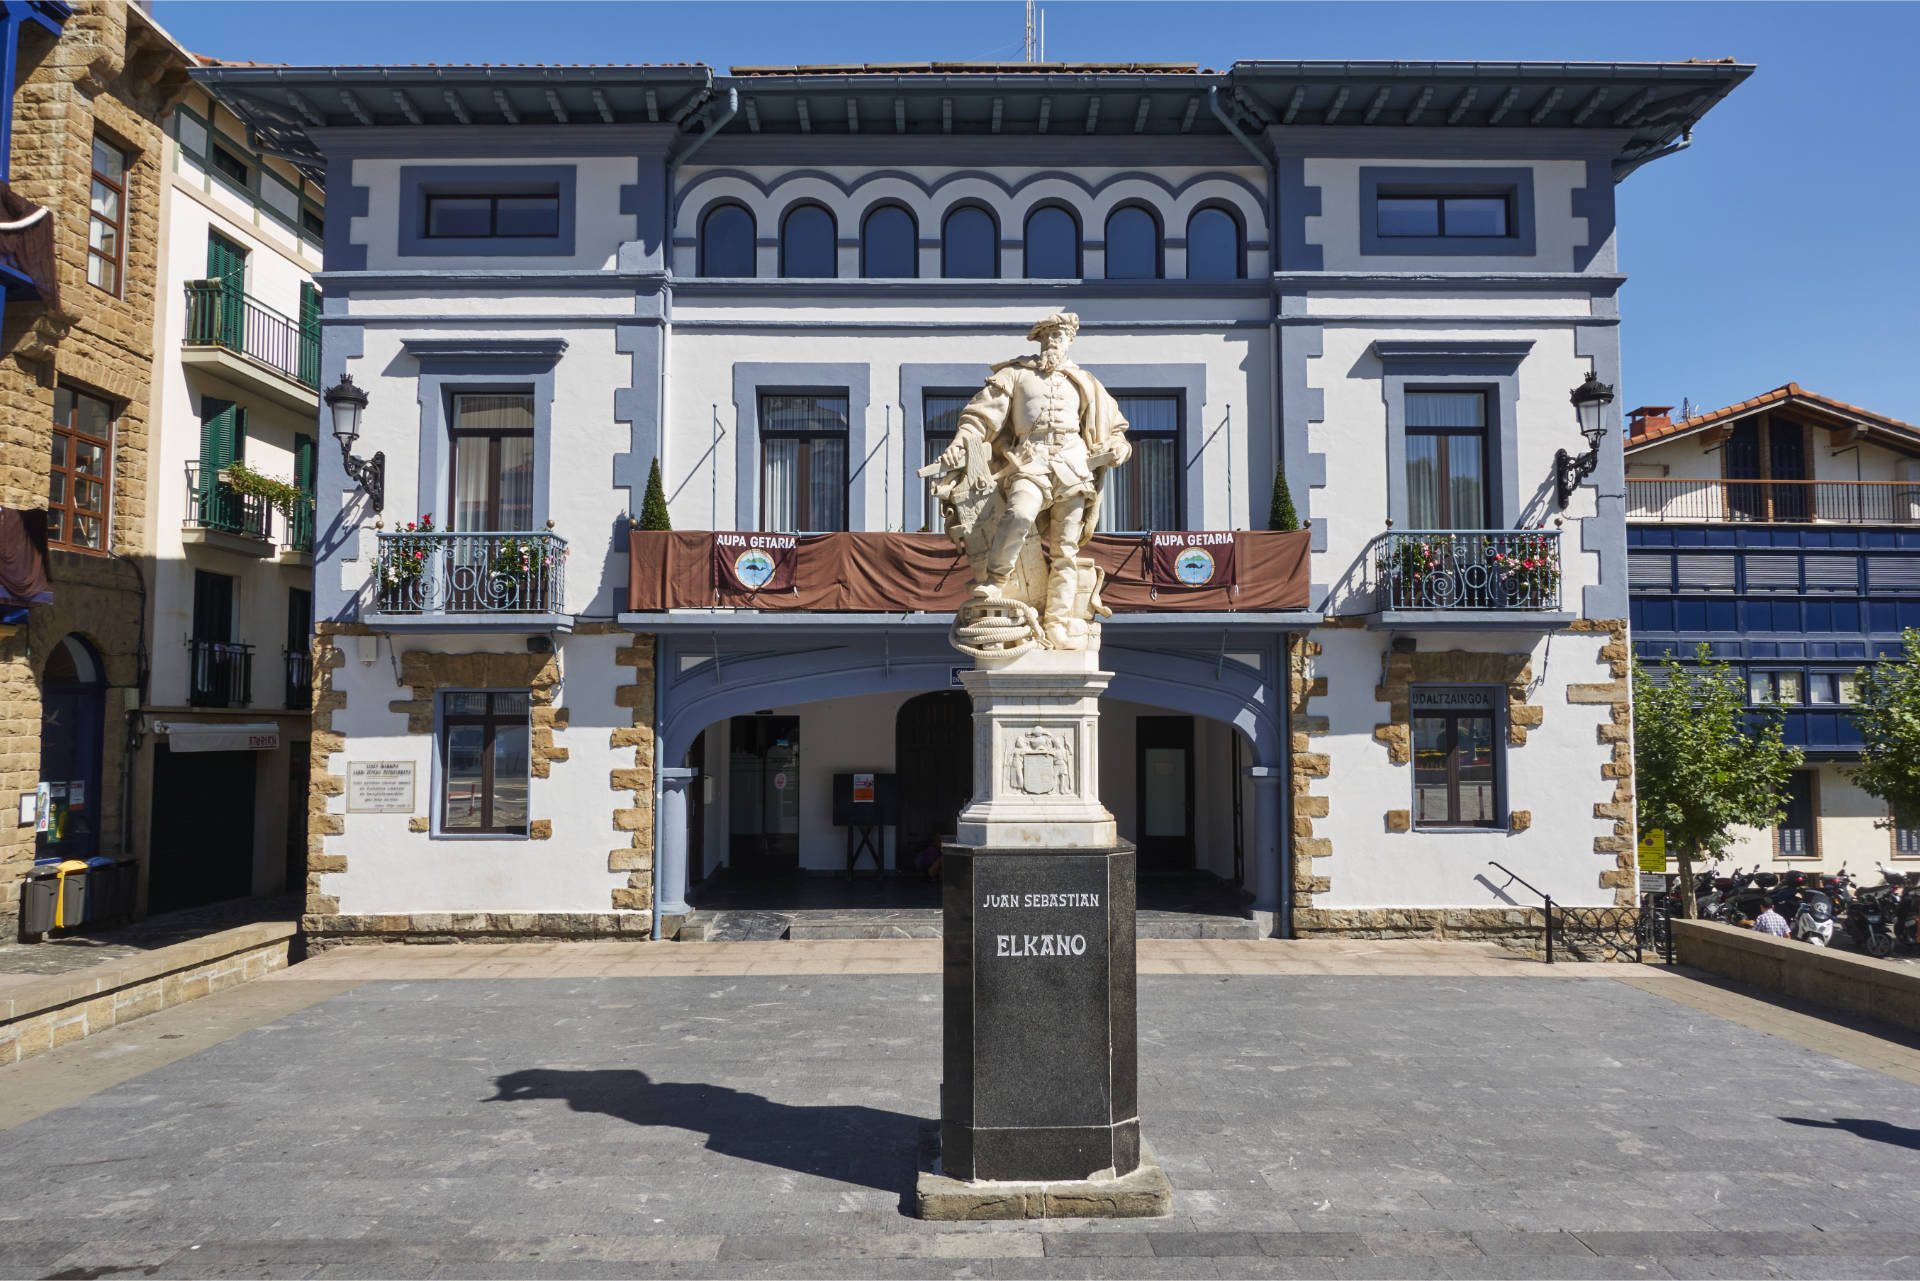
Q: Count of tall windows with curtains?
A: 5